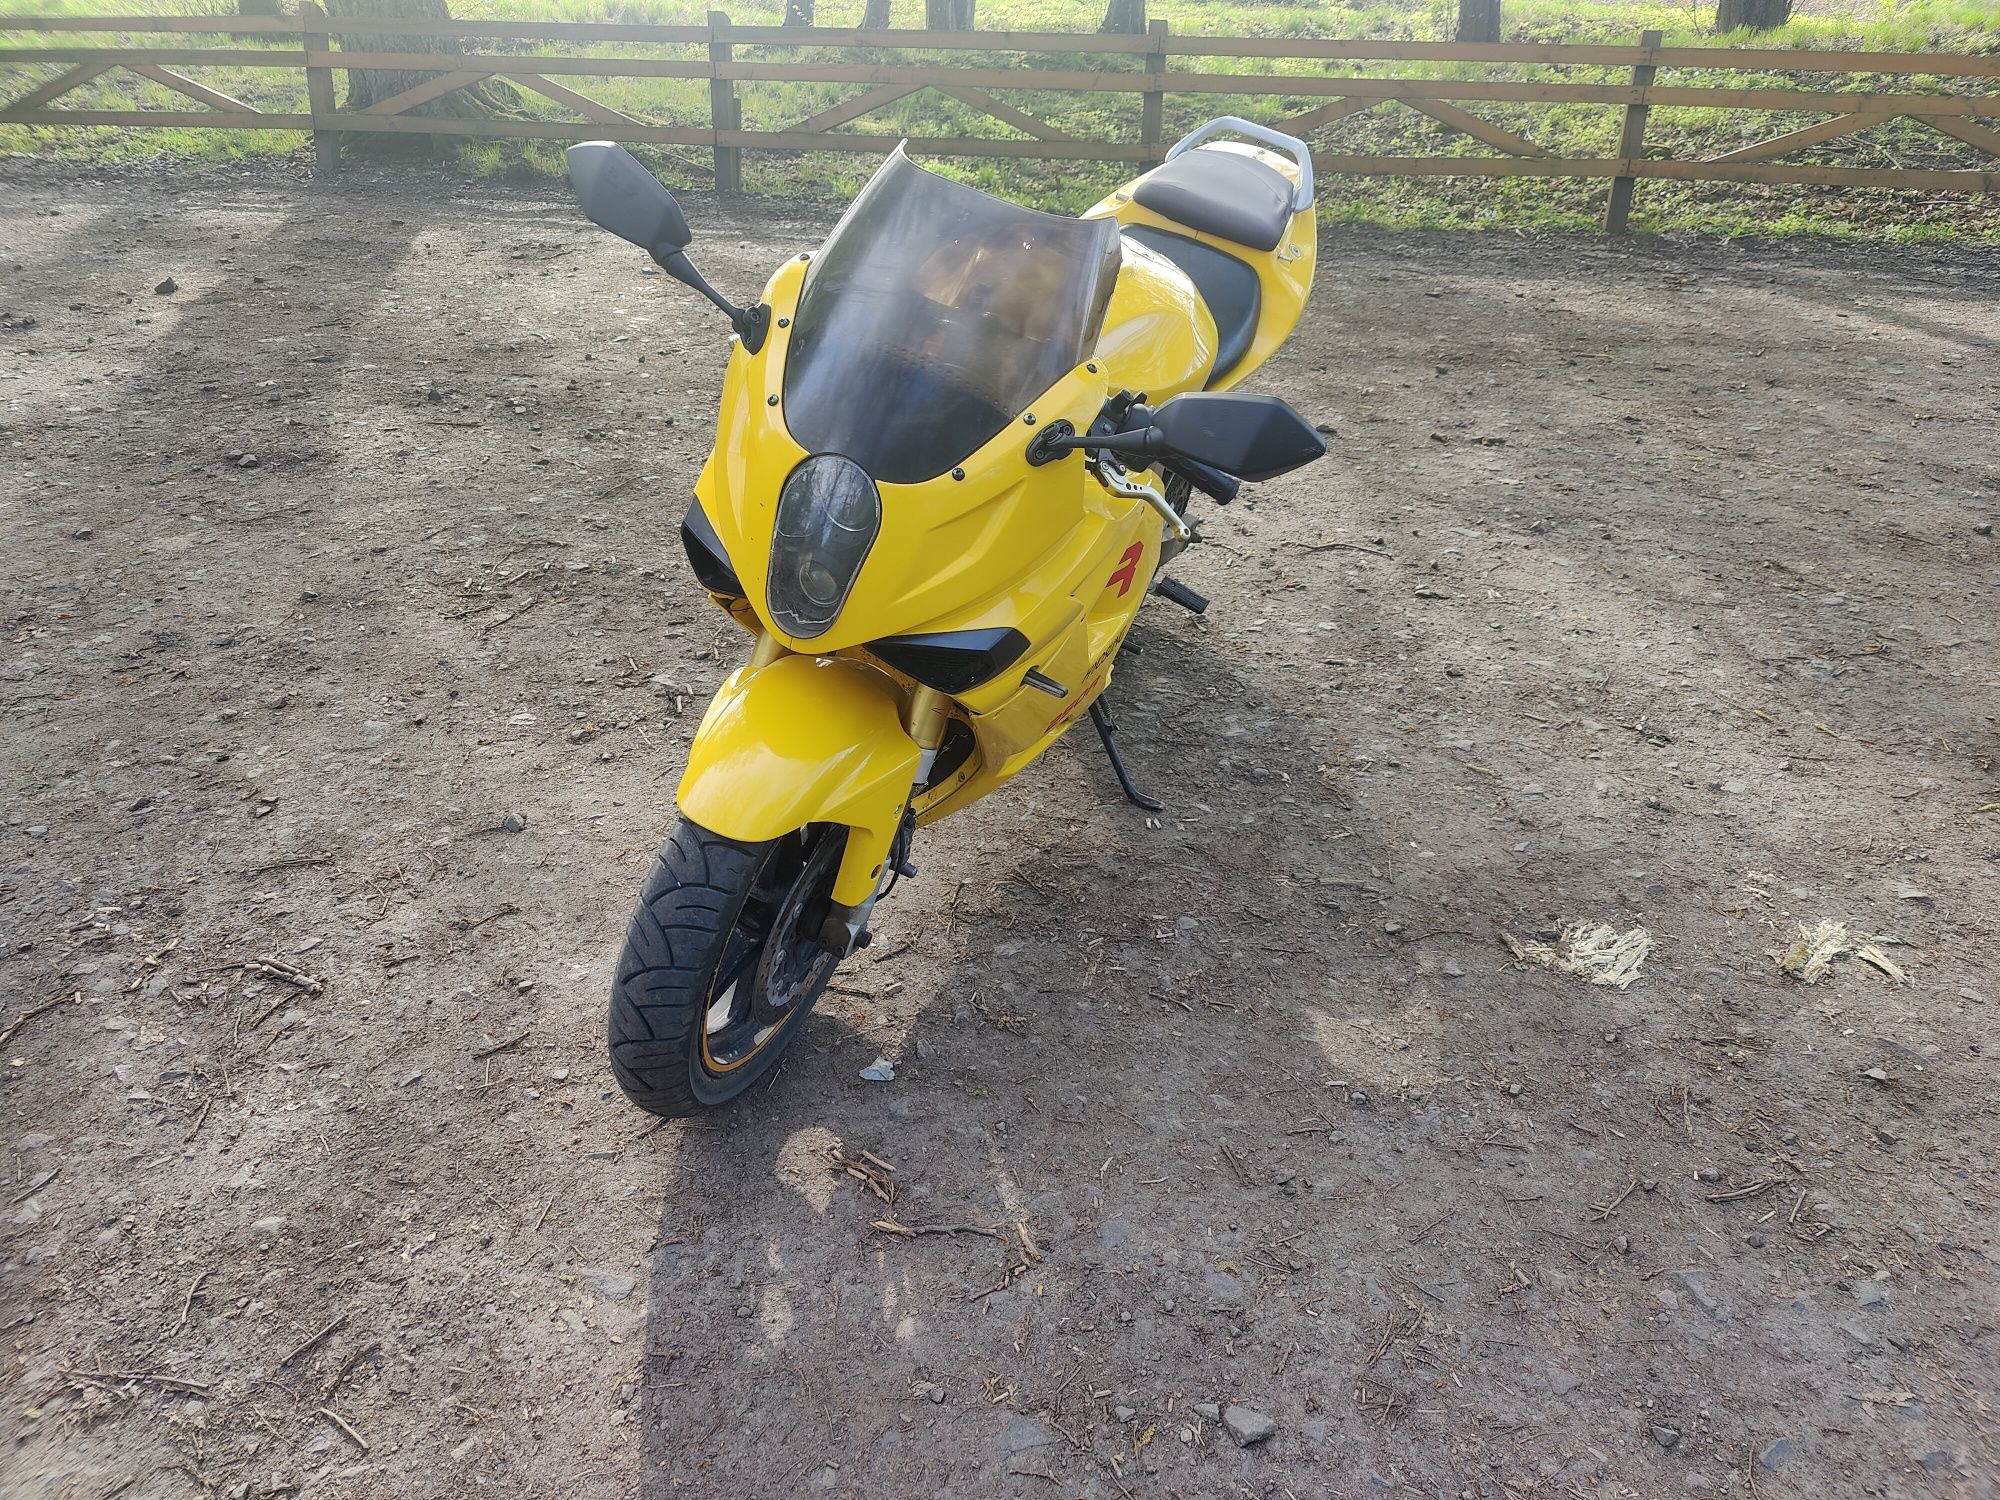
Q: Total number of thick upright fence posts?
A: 4